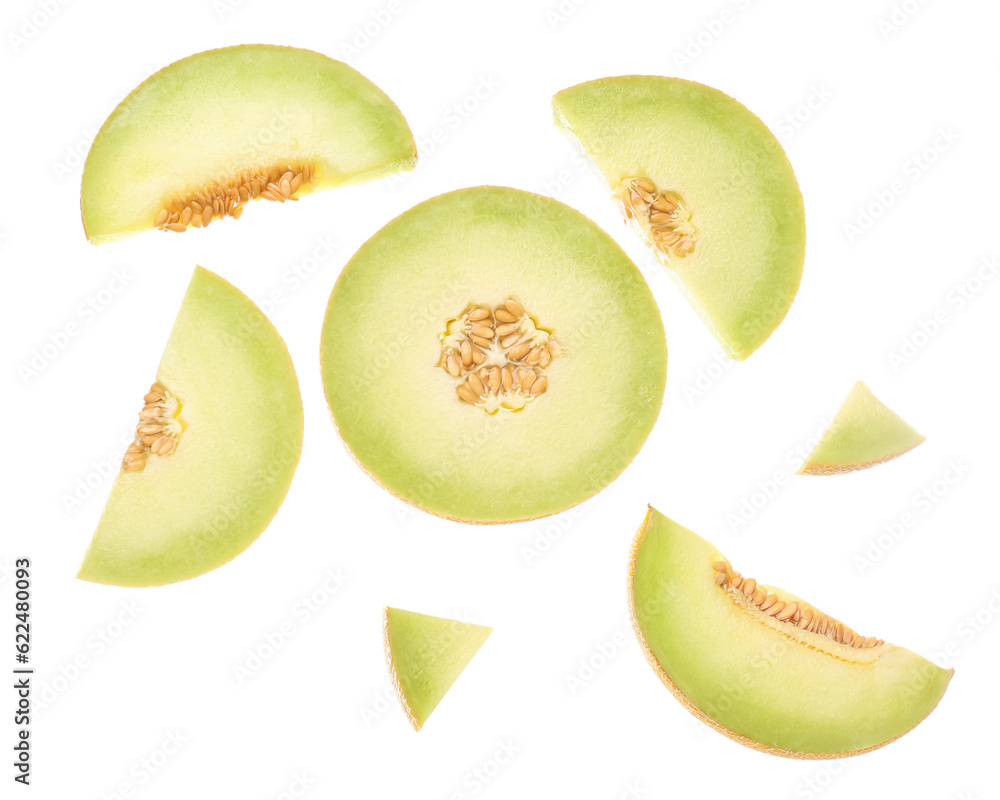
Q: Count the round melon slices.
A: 1